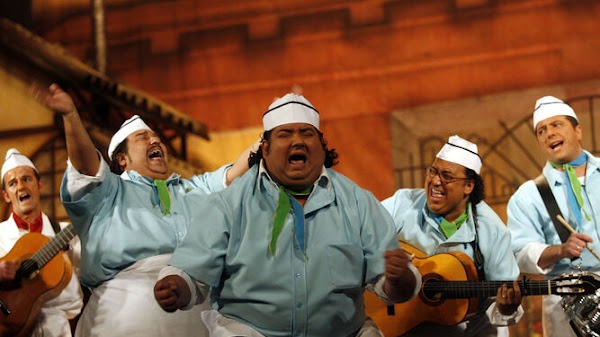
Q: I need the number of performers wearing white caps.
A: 5